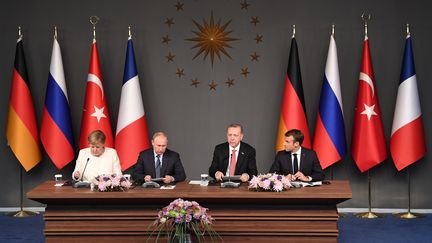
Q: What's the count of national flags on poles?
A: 8